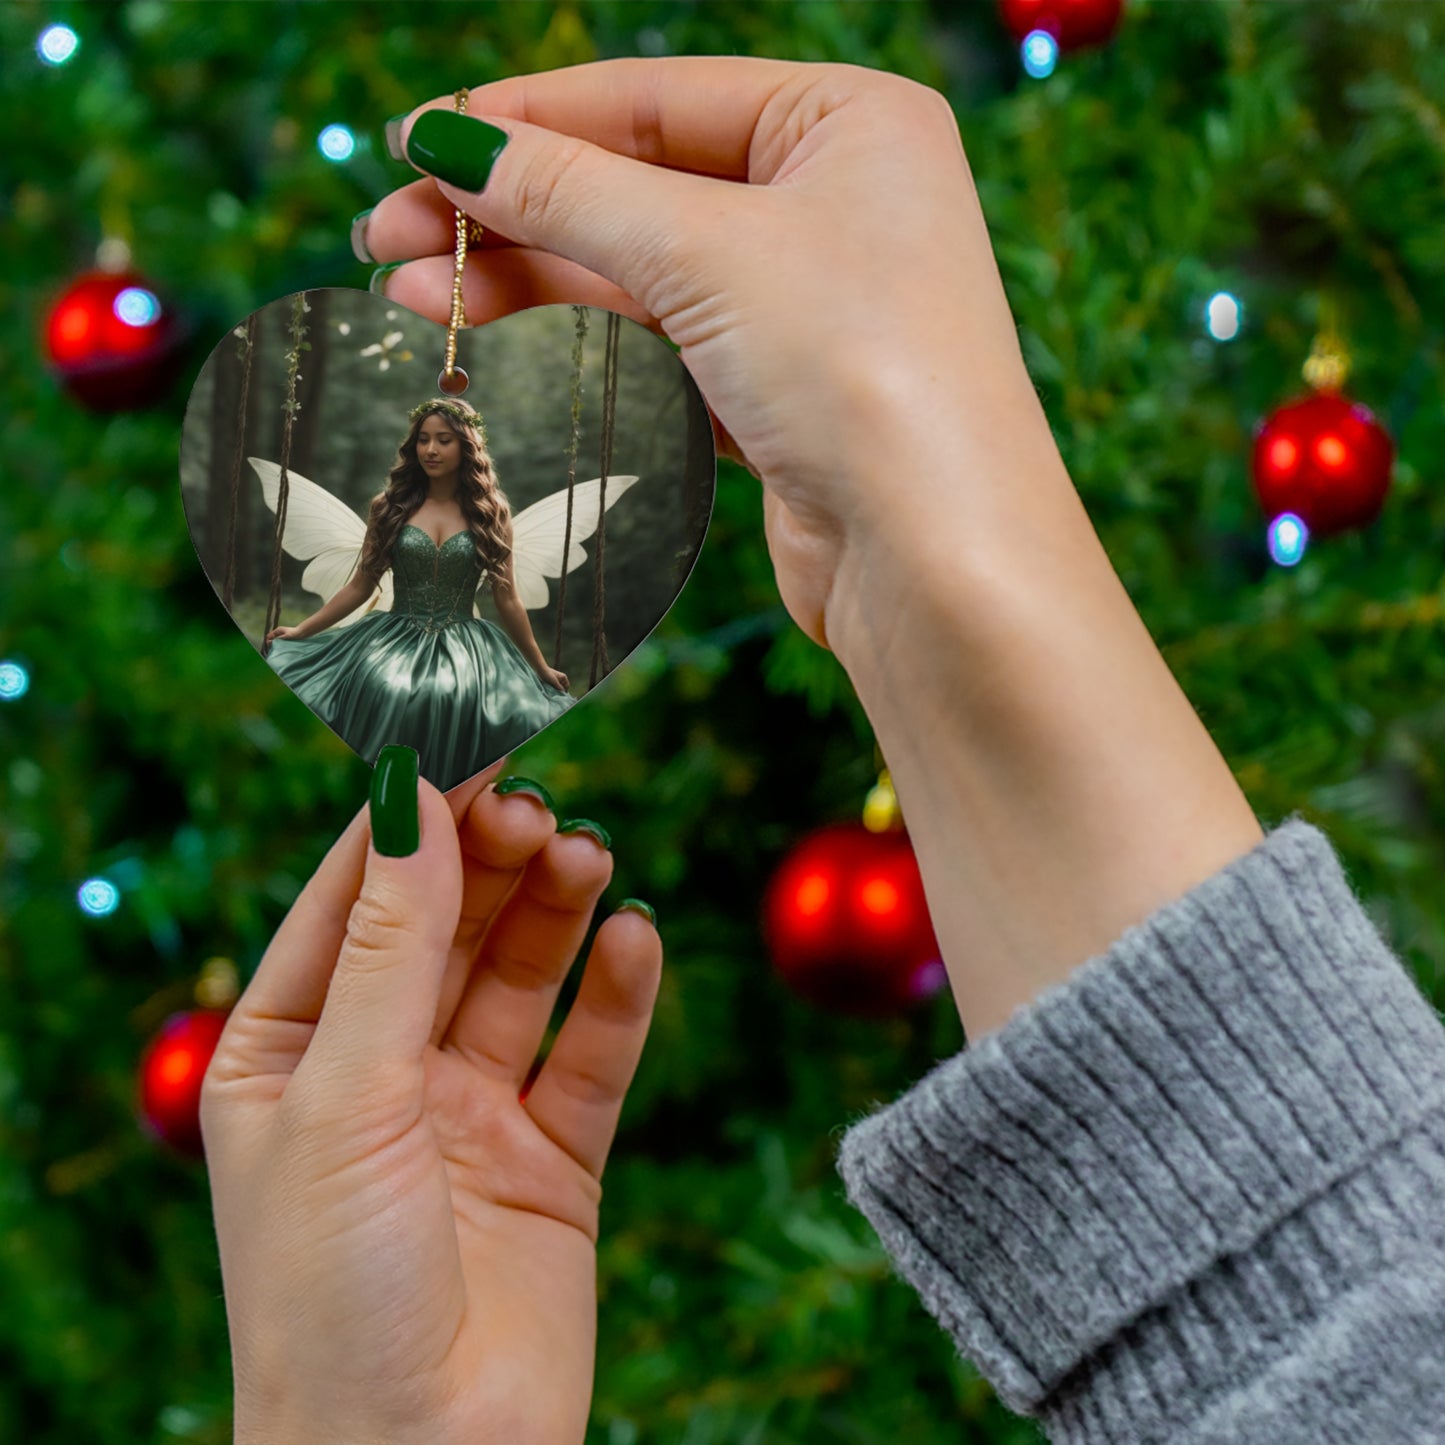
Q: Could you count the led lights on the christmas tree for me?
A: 8